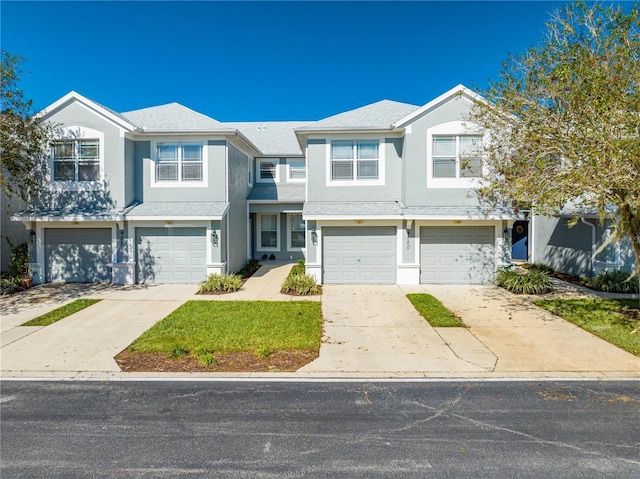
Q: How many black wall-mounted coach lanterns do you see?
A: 4